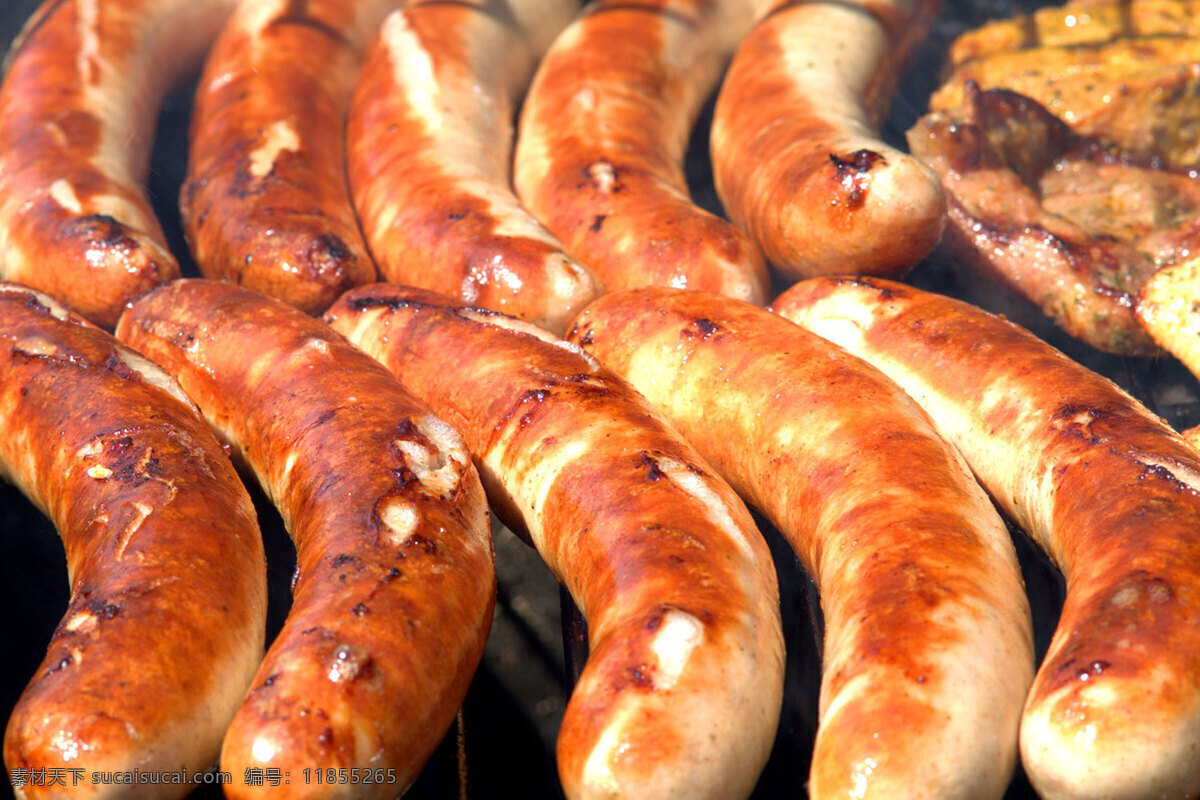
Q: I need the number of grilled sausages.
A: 10